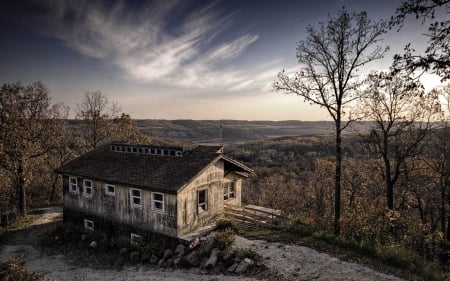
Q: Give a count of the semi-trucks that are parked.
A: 0